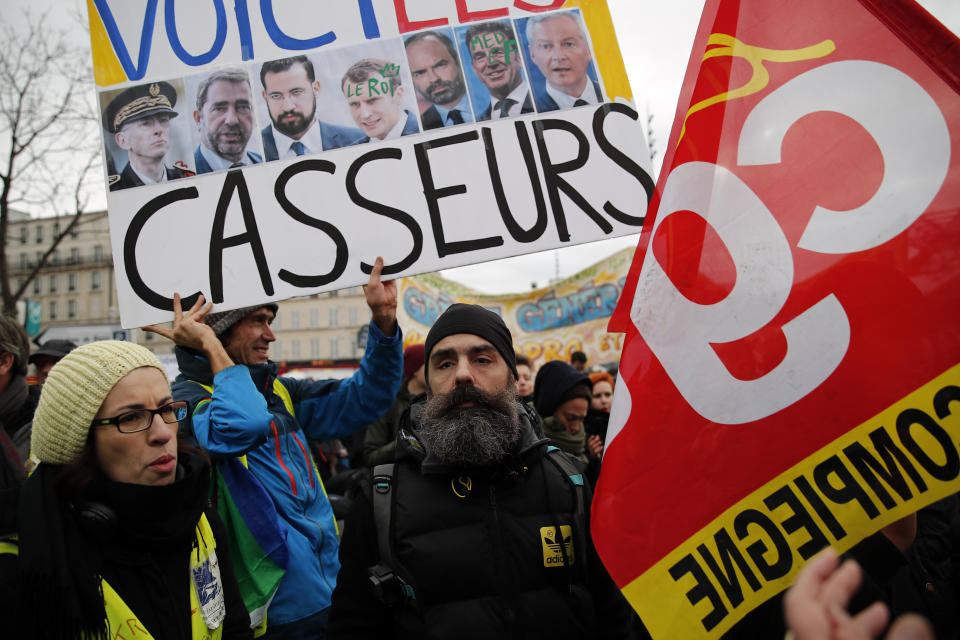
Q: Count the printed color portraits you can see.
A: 7